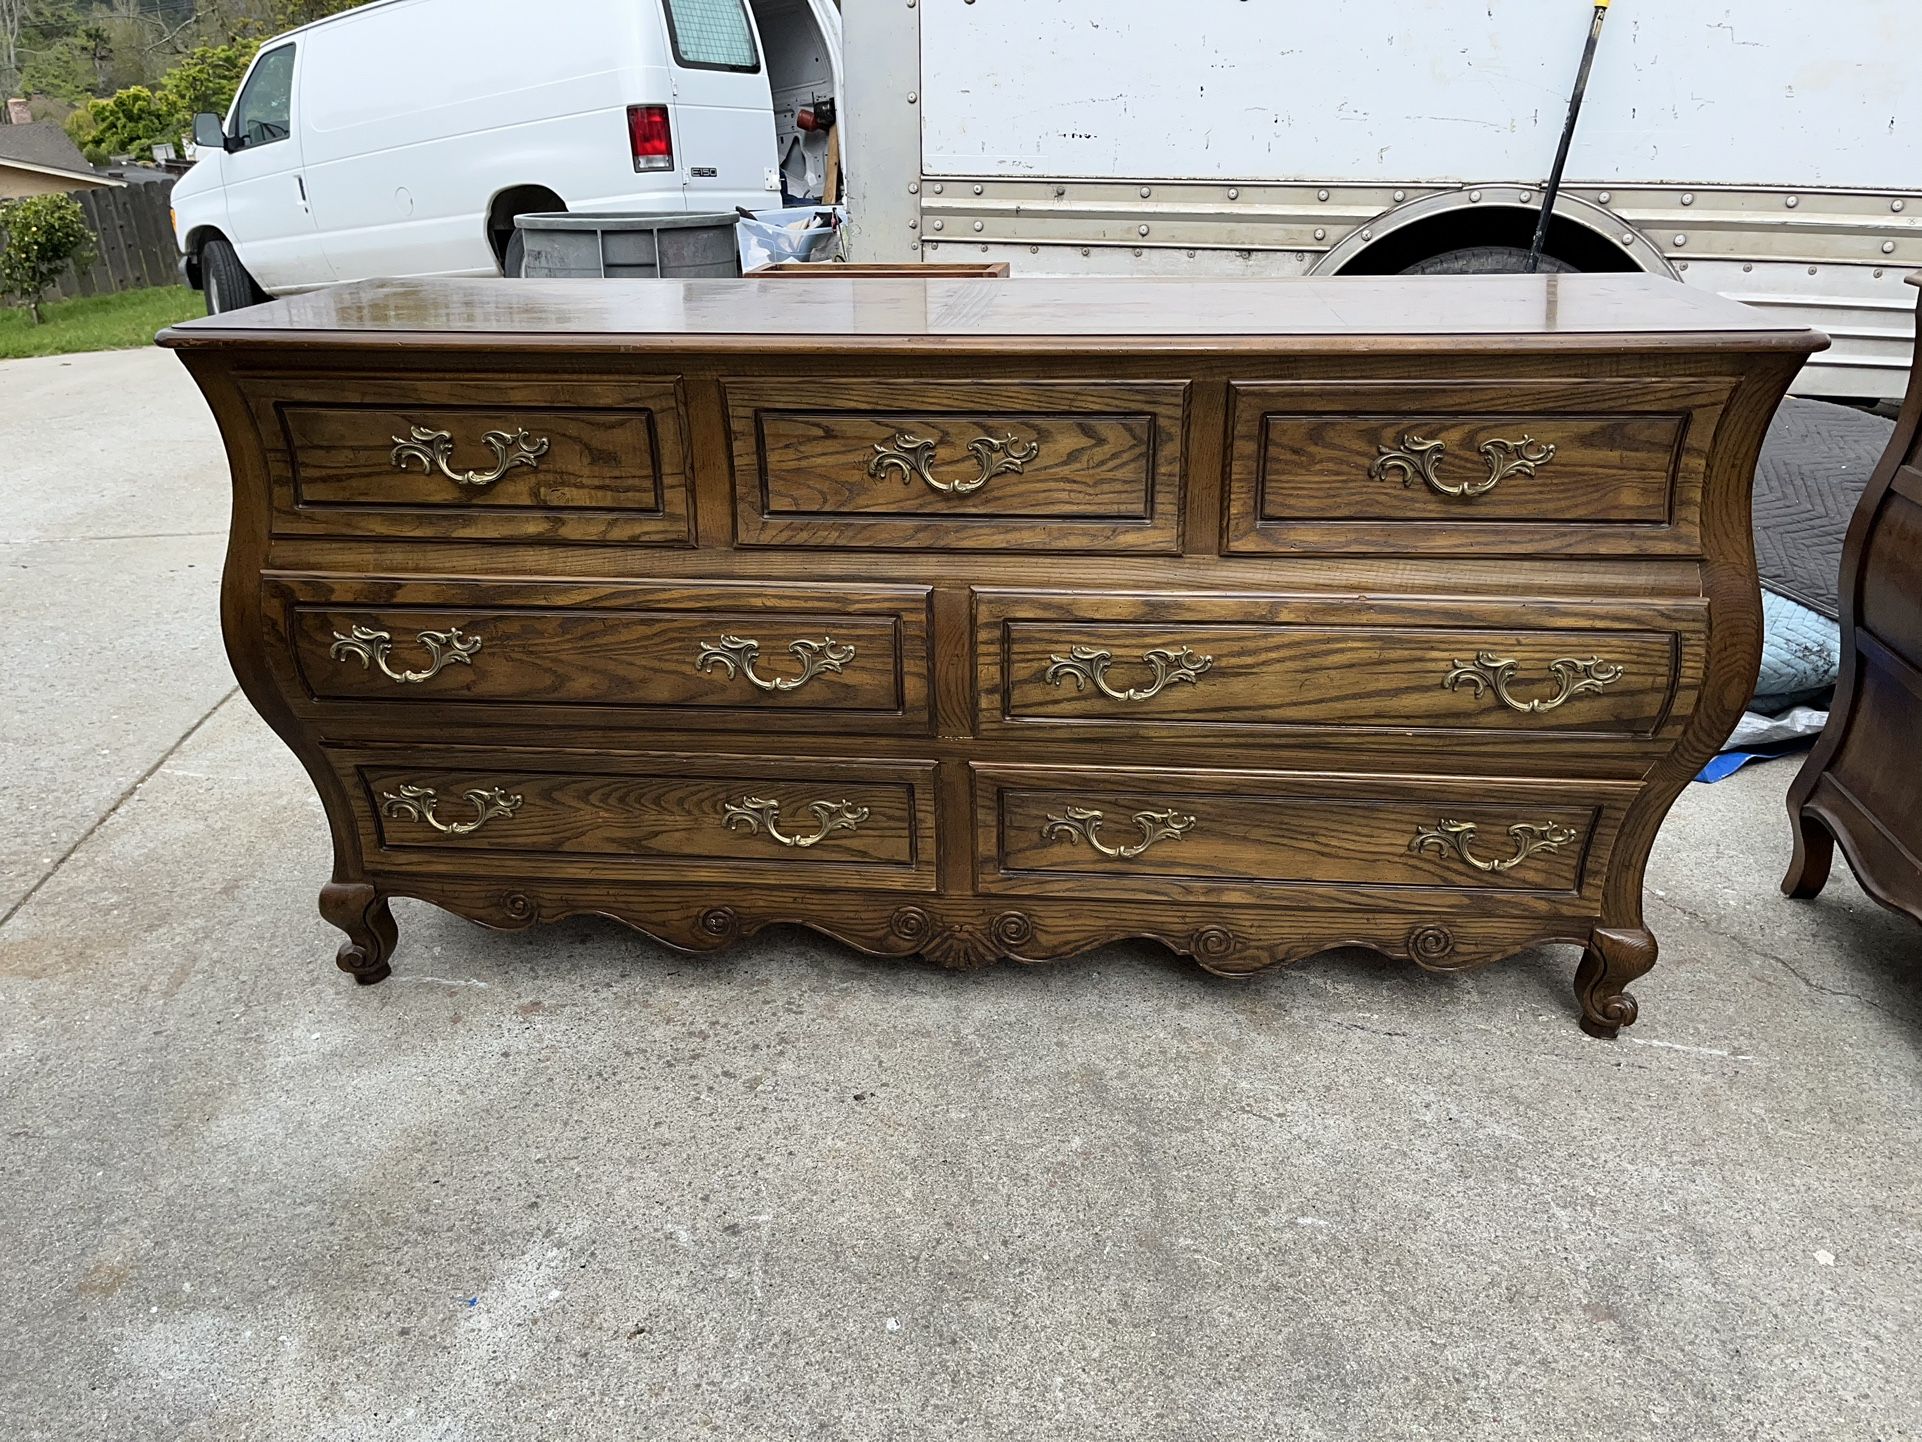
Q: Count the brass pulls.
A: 11